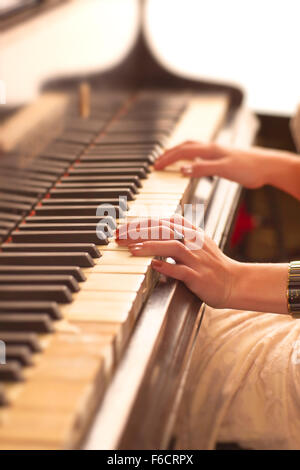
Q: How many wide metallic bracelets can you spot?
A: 1